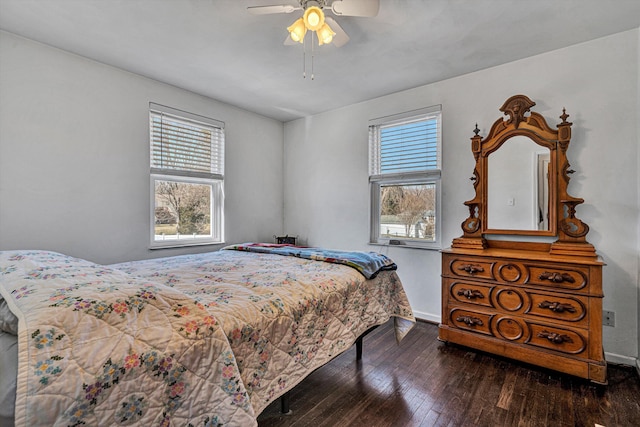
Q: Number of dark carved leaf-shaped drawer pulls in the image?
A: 6